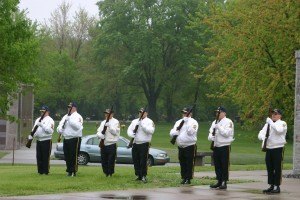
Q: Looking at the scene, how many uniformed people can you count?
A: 7